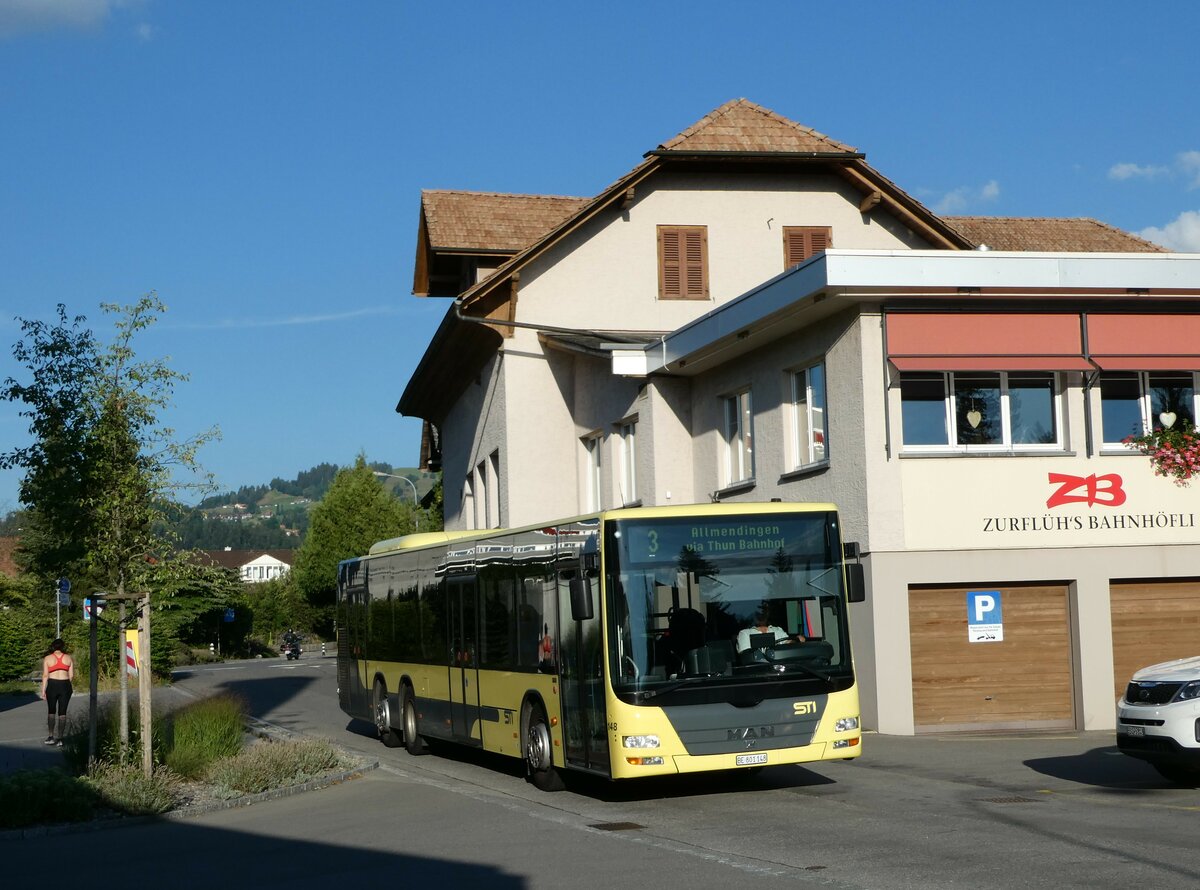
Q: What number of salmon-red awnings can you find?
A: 2